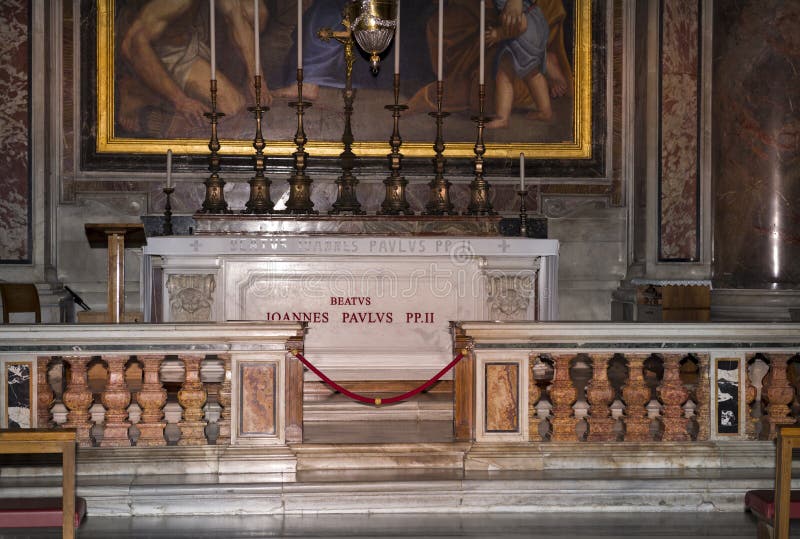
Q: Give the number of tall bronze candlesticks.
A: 6